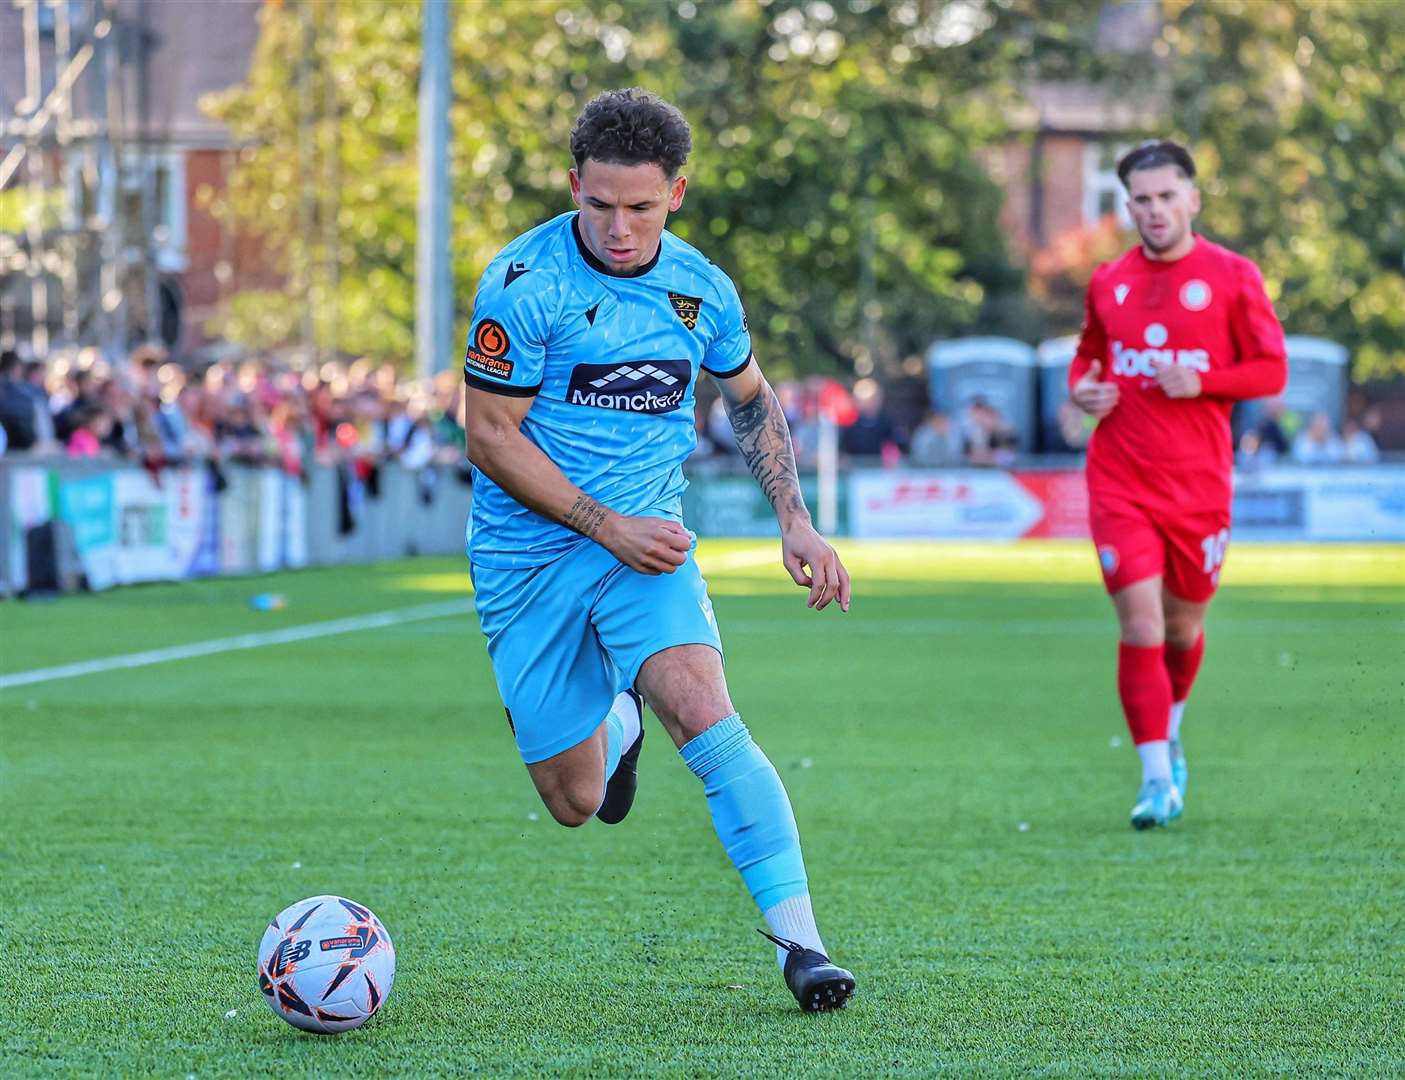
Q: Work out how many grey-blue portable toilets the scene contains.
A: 3